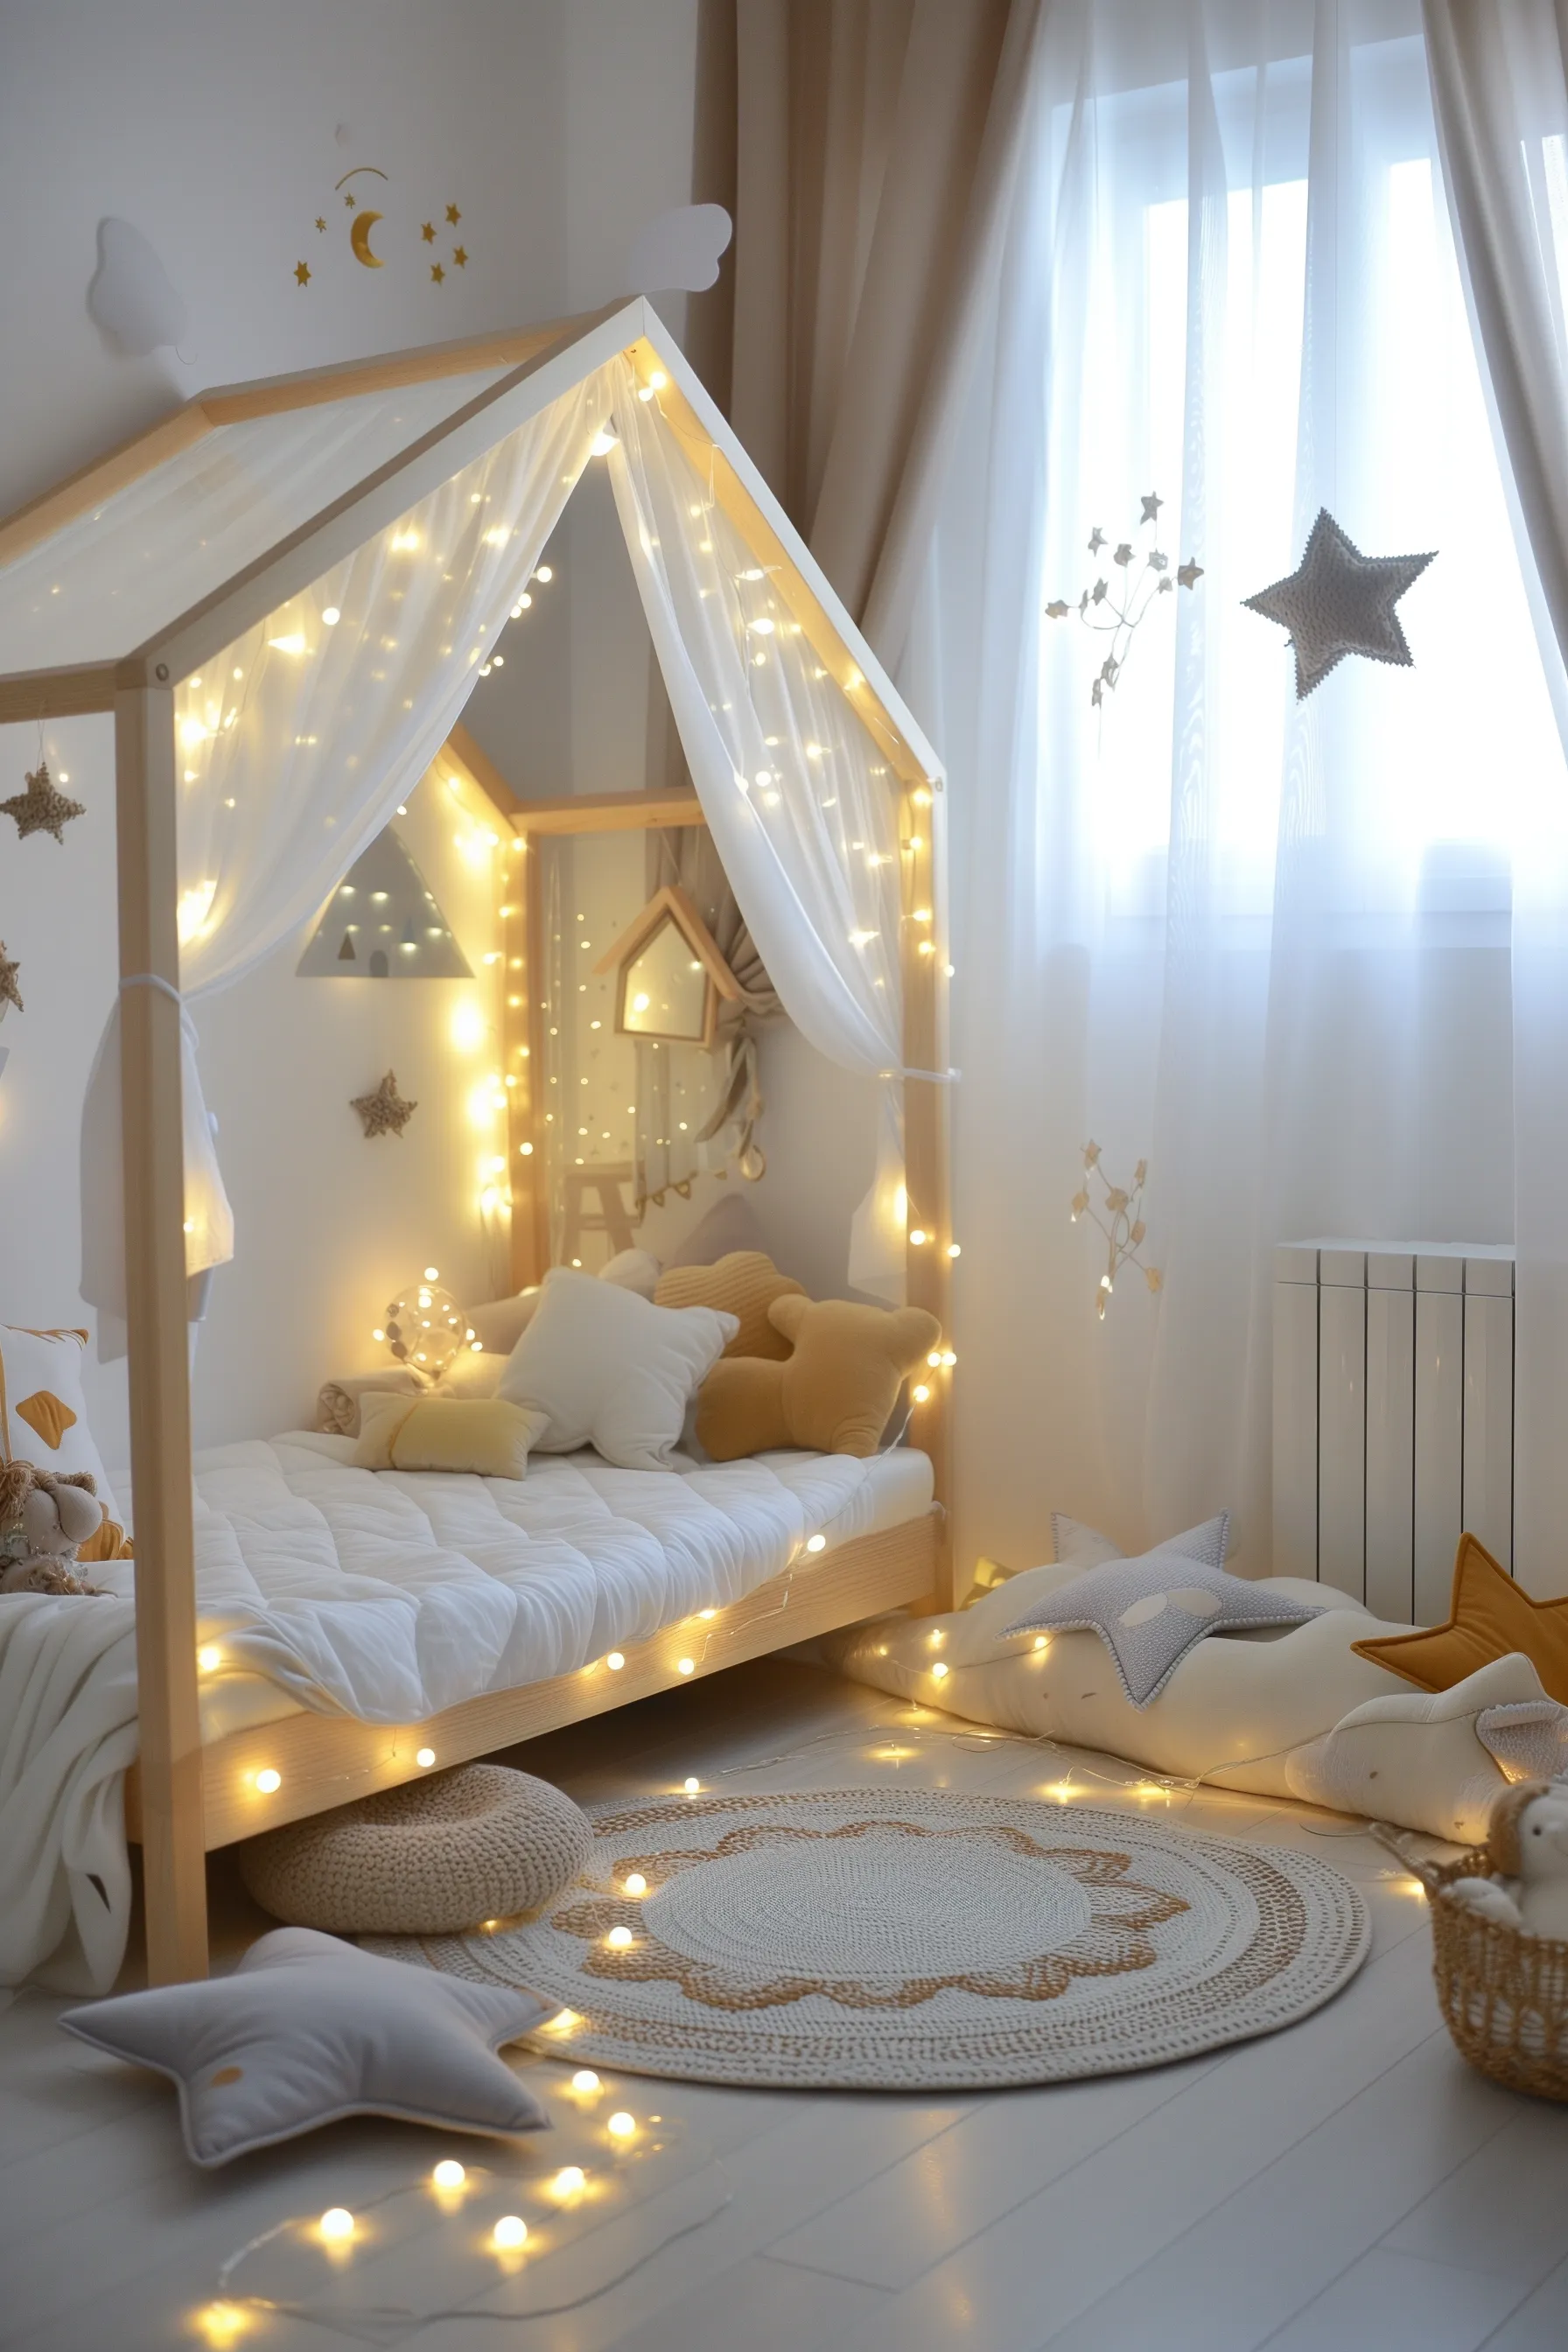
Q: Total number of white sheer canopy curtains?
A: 2